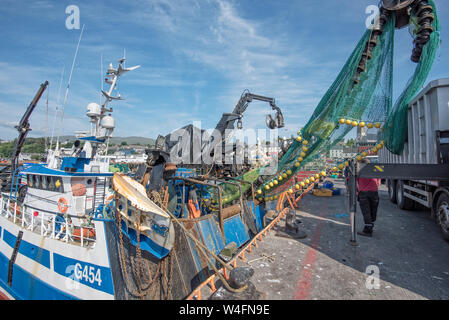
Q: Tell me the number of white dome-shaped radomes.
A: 2